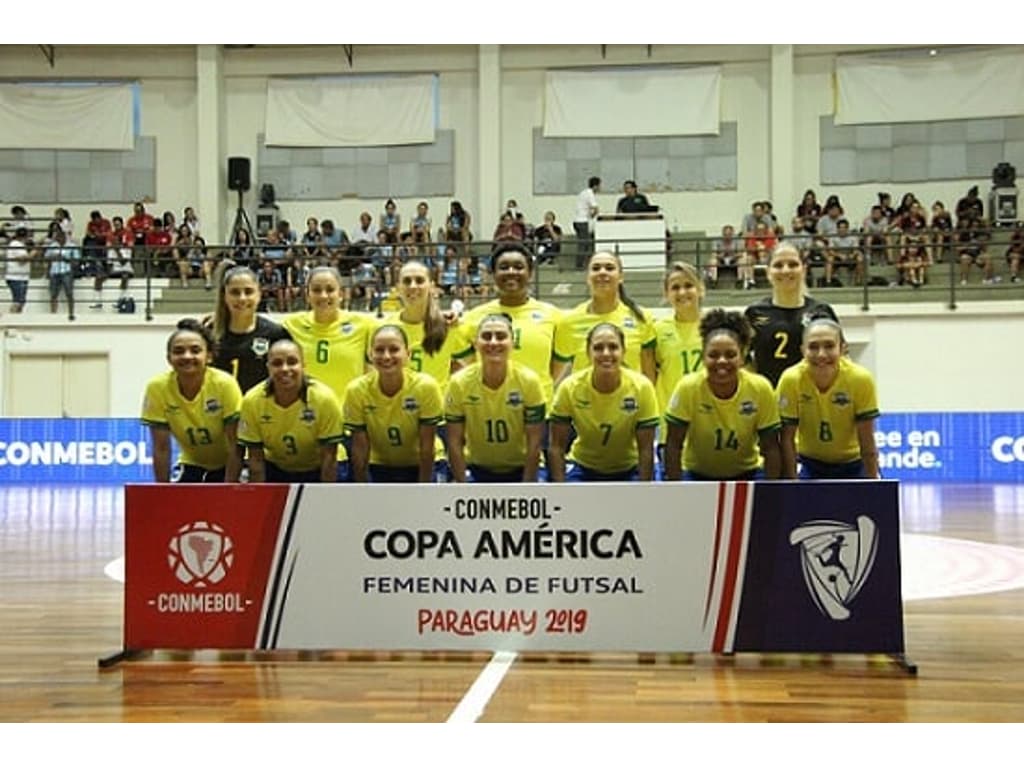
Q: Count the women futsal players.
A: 14